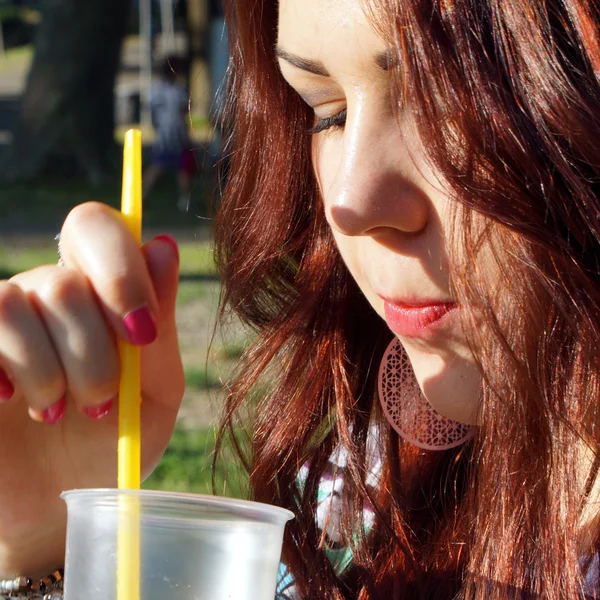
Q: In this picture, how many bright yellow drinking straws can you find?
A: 1